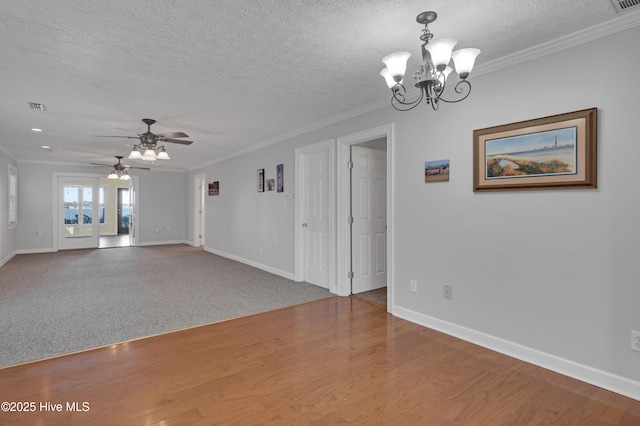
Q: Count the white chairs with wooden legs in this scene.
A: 0